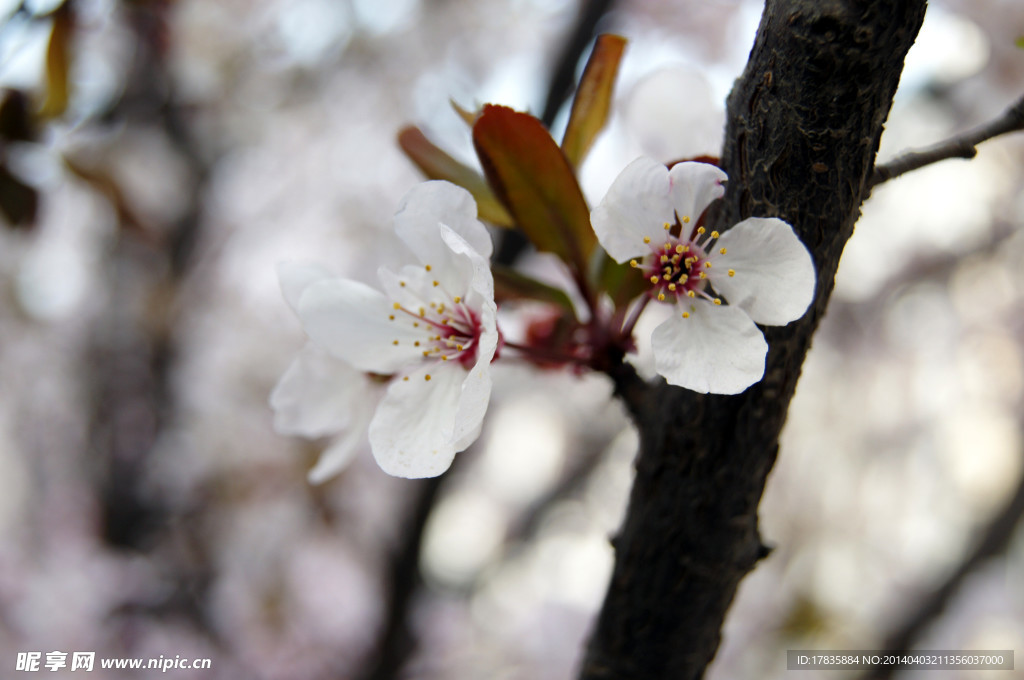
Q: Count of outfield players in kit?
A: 0